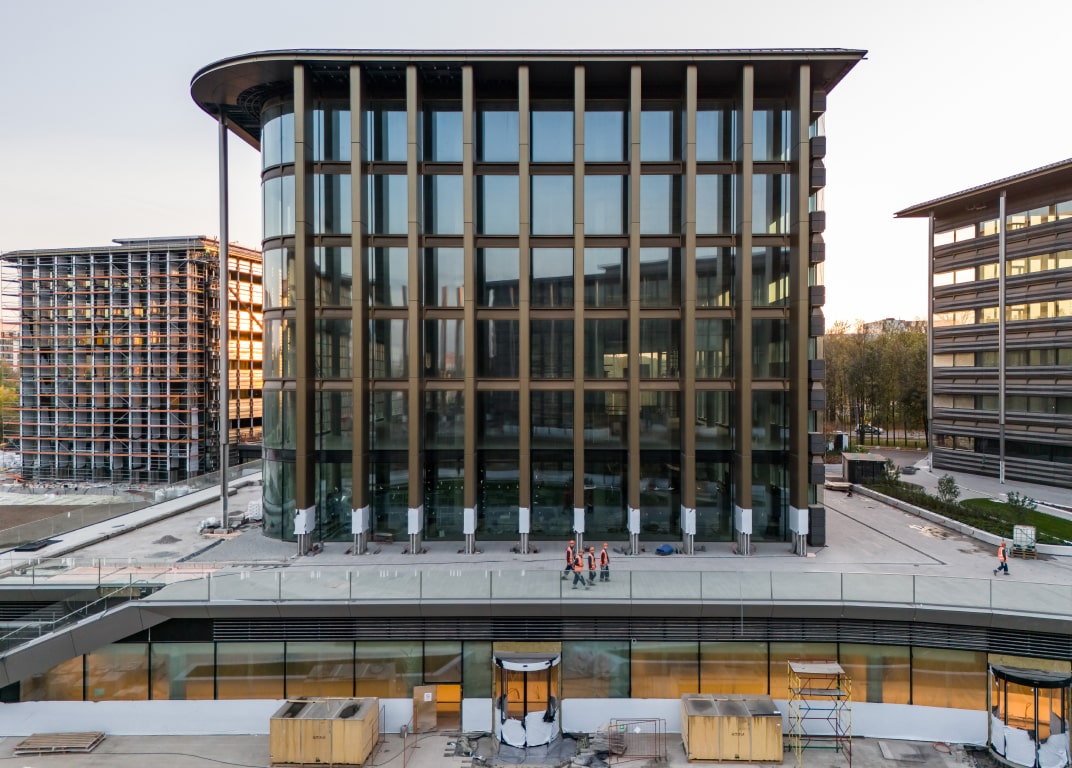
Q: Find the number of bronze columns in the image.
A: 10